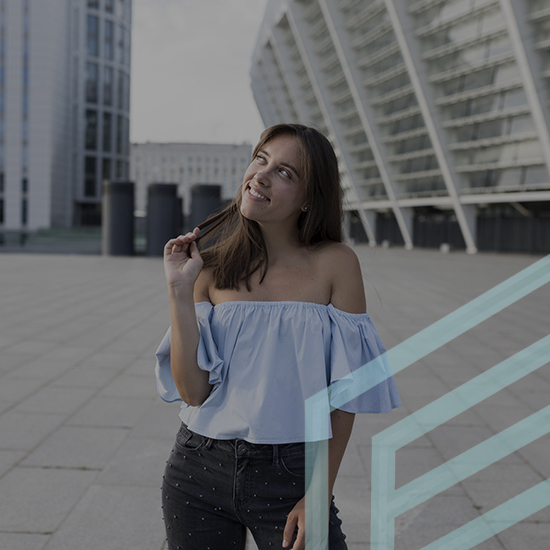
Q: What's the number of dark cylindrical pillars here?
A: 3